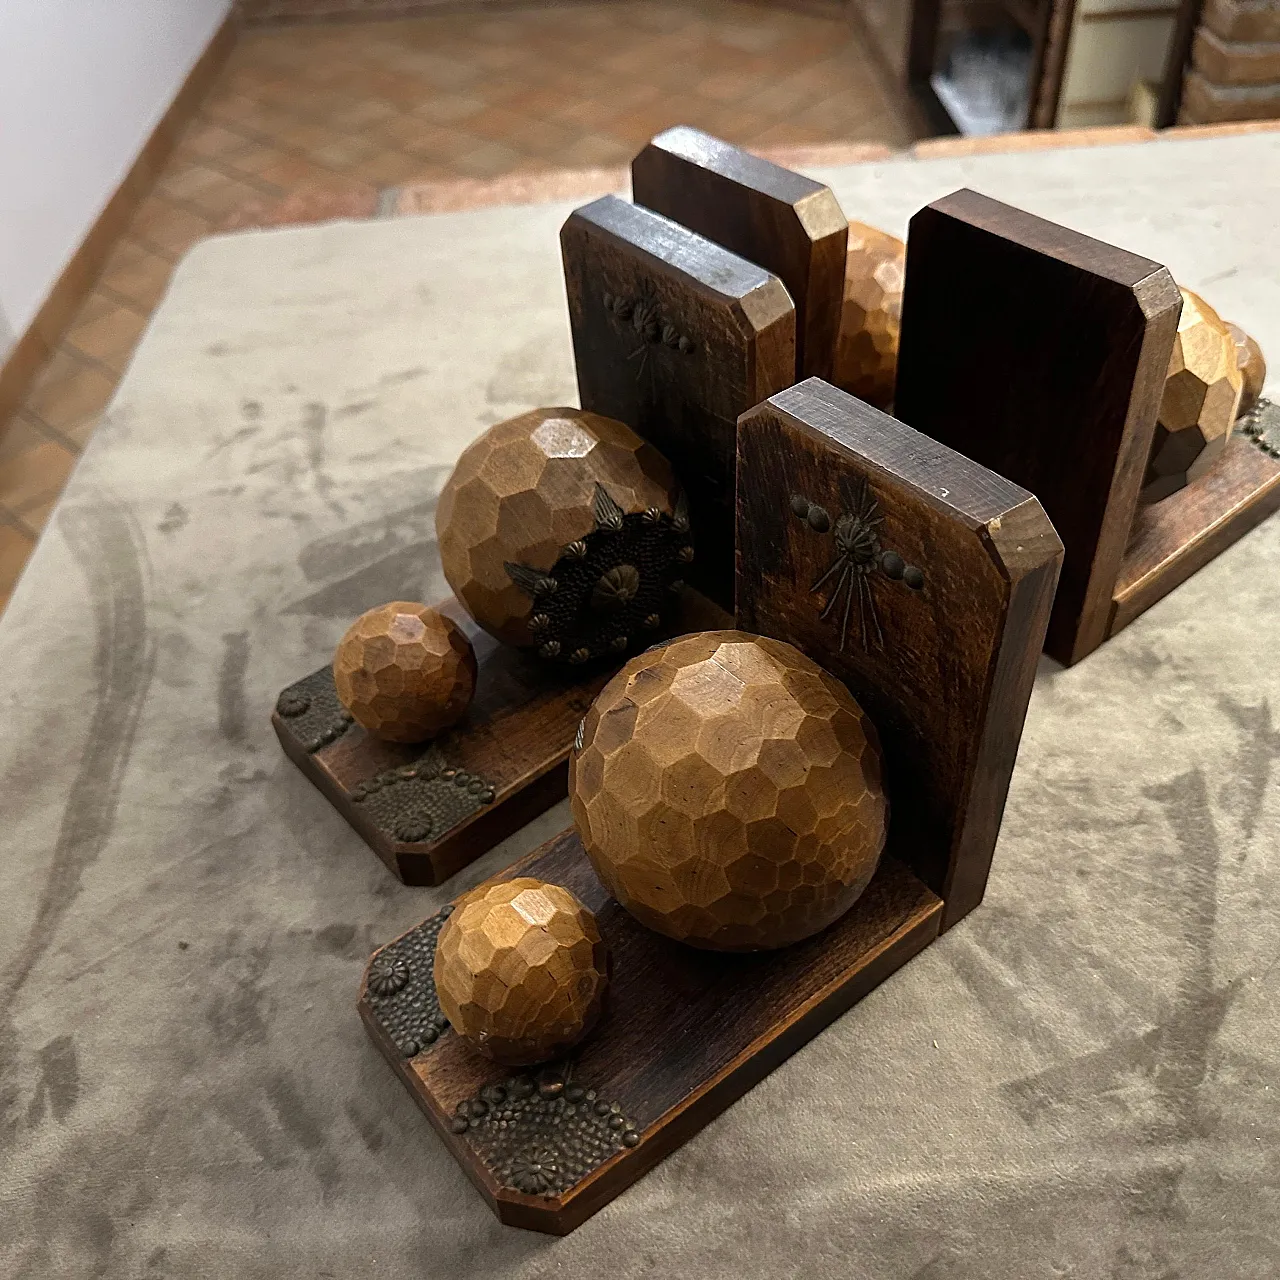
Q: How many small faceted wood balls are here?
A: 3